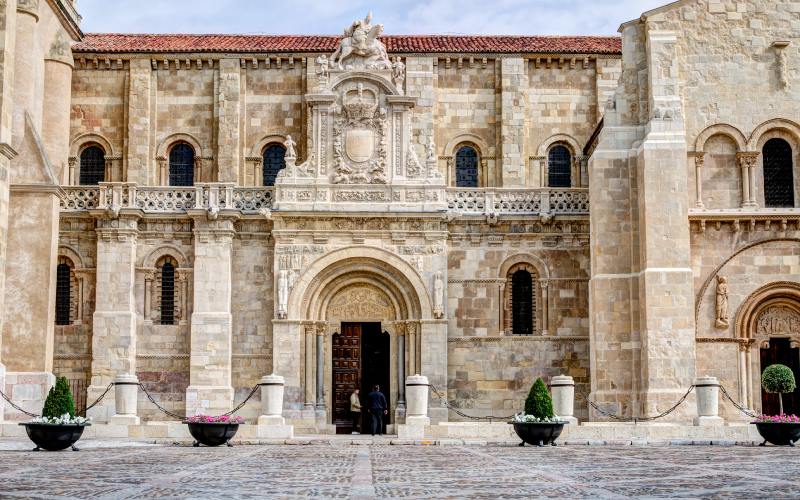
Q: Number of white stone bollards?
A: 5